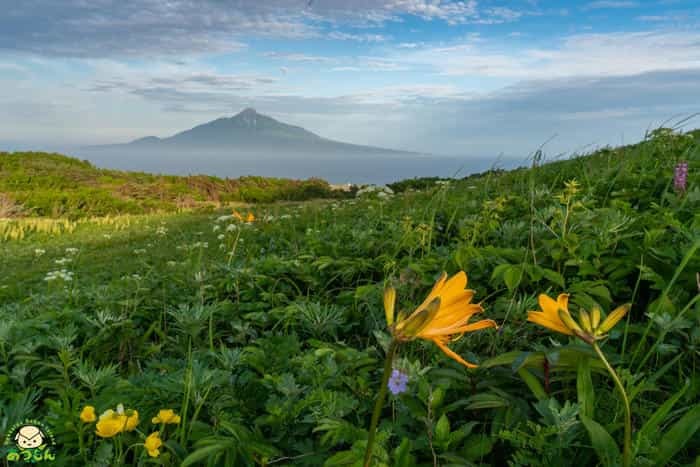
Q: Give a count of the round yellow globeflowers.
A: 5